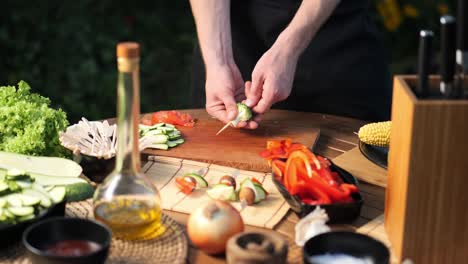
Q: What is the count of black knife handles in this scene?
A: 3